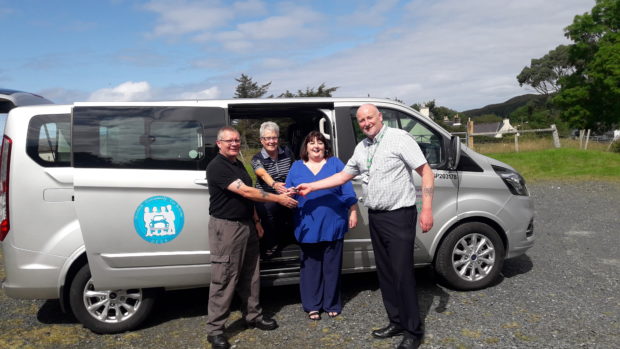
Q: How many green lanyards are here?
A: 1